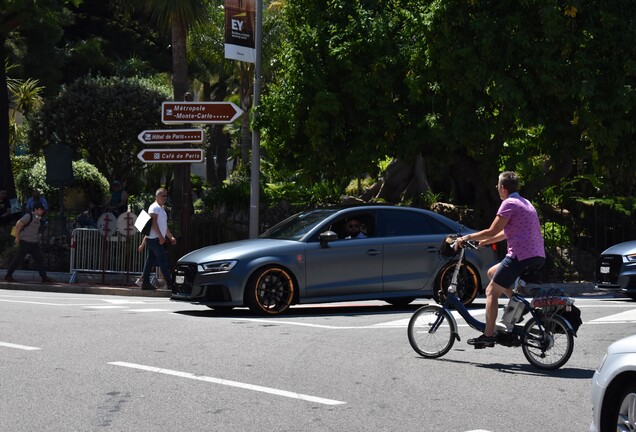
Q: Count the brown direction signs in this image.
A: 3